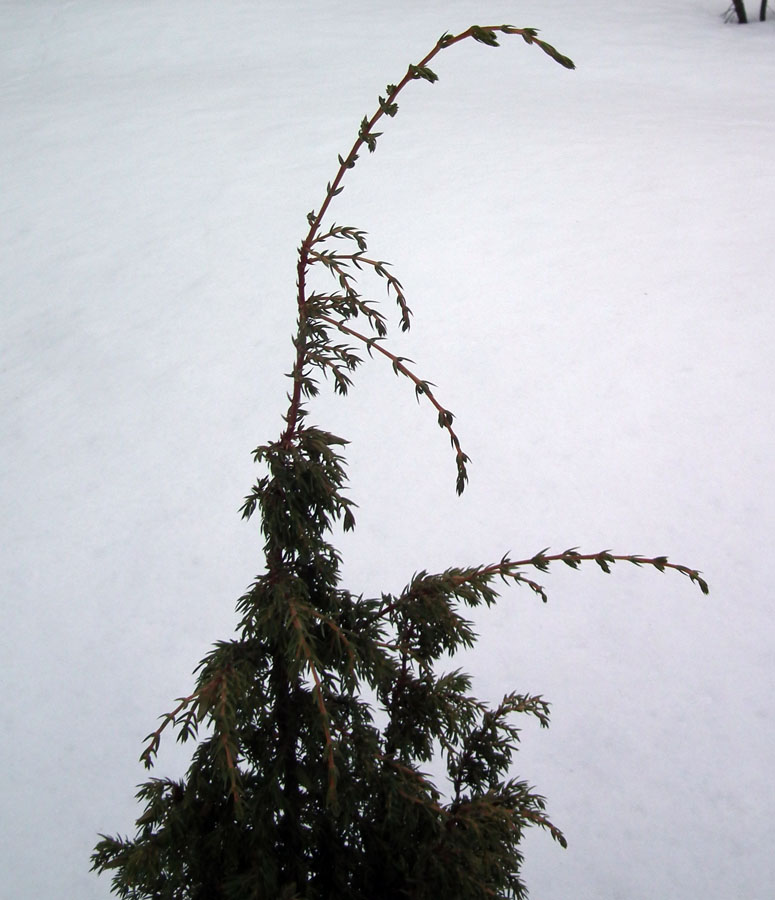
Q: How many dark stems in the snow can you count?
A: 2